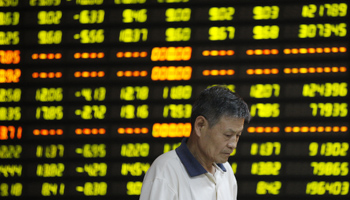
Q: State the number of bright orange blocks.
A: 3